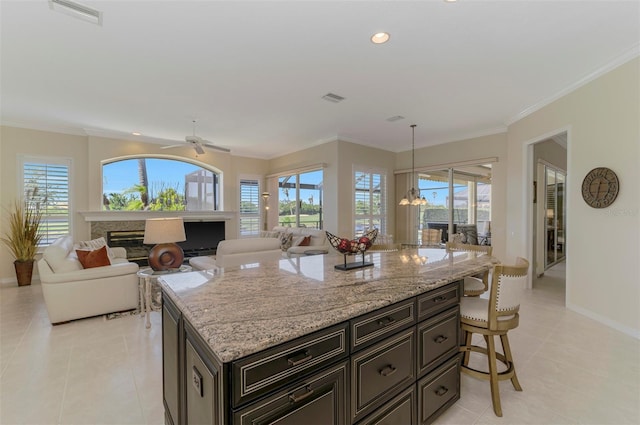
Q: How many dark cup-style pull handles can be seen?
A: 7